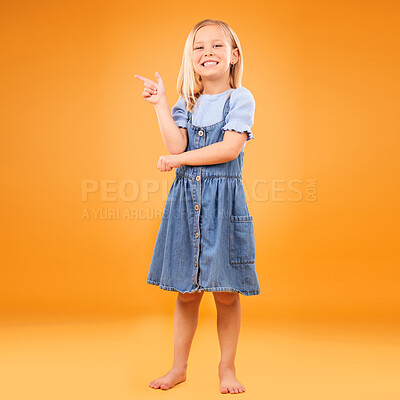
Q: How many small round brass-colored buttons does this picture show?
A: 5